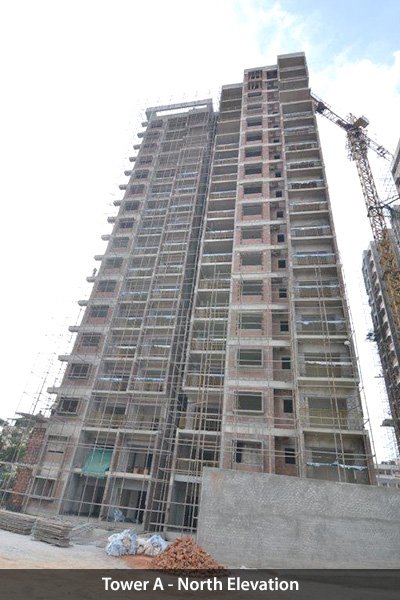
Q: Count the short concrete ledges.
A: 15